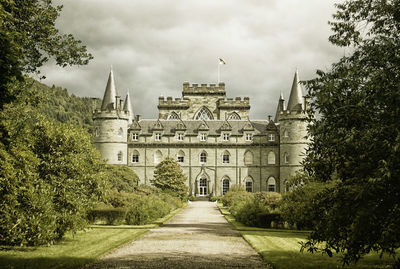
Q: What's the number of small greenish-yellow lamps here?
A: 0